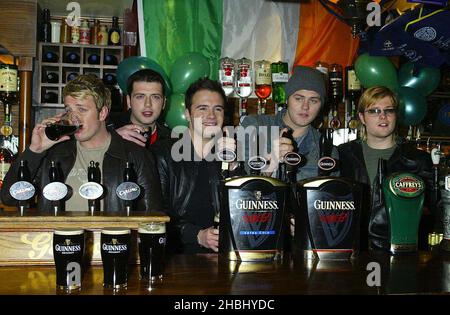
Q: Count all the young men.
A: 5